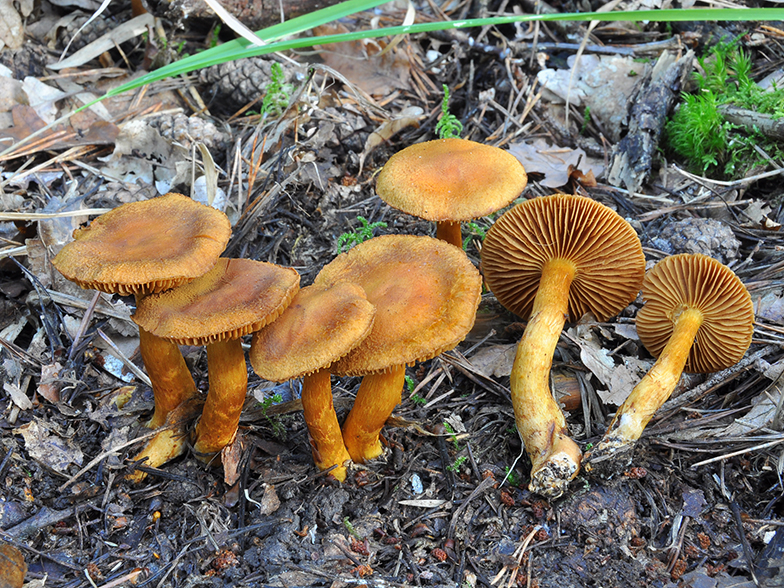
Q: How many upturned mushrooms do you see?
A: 2